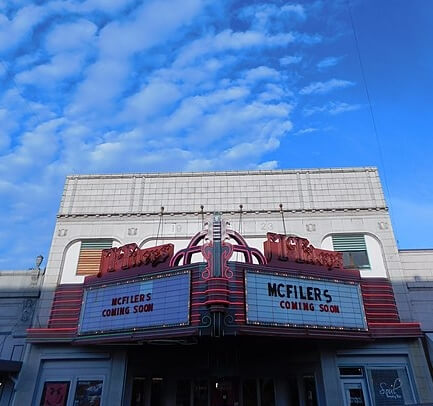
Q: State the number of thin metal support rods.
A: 4